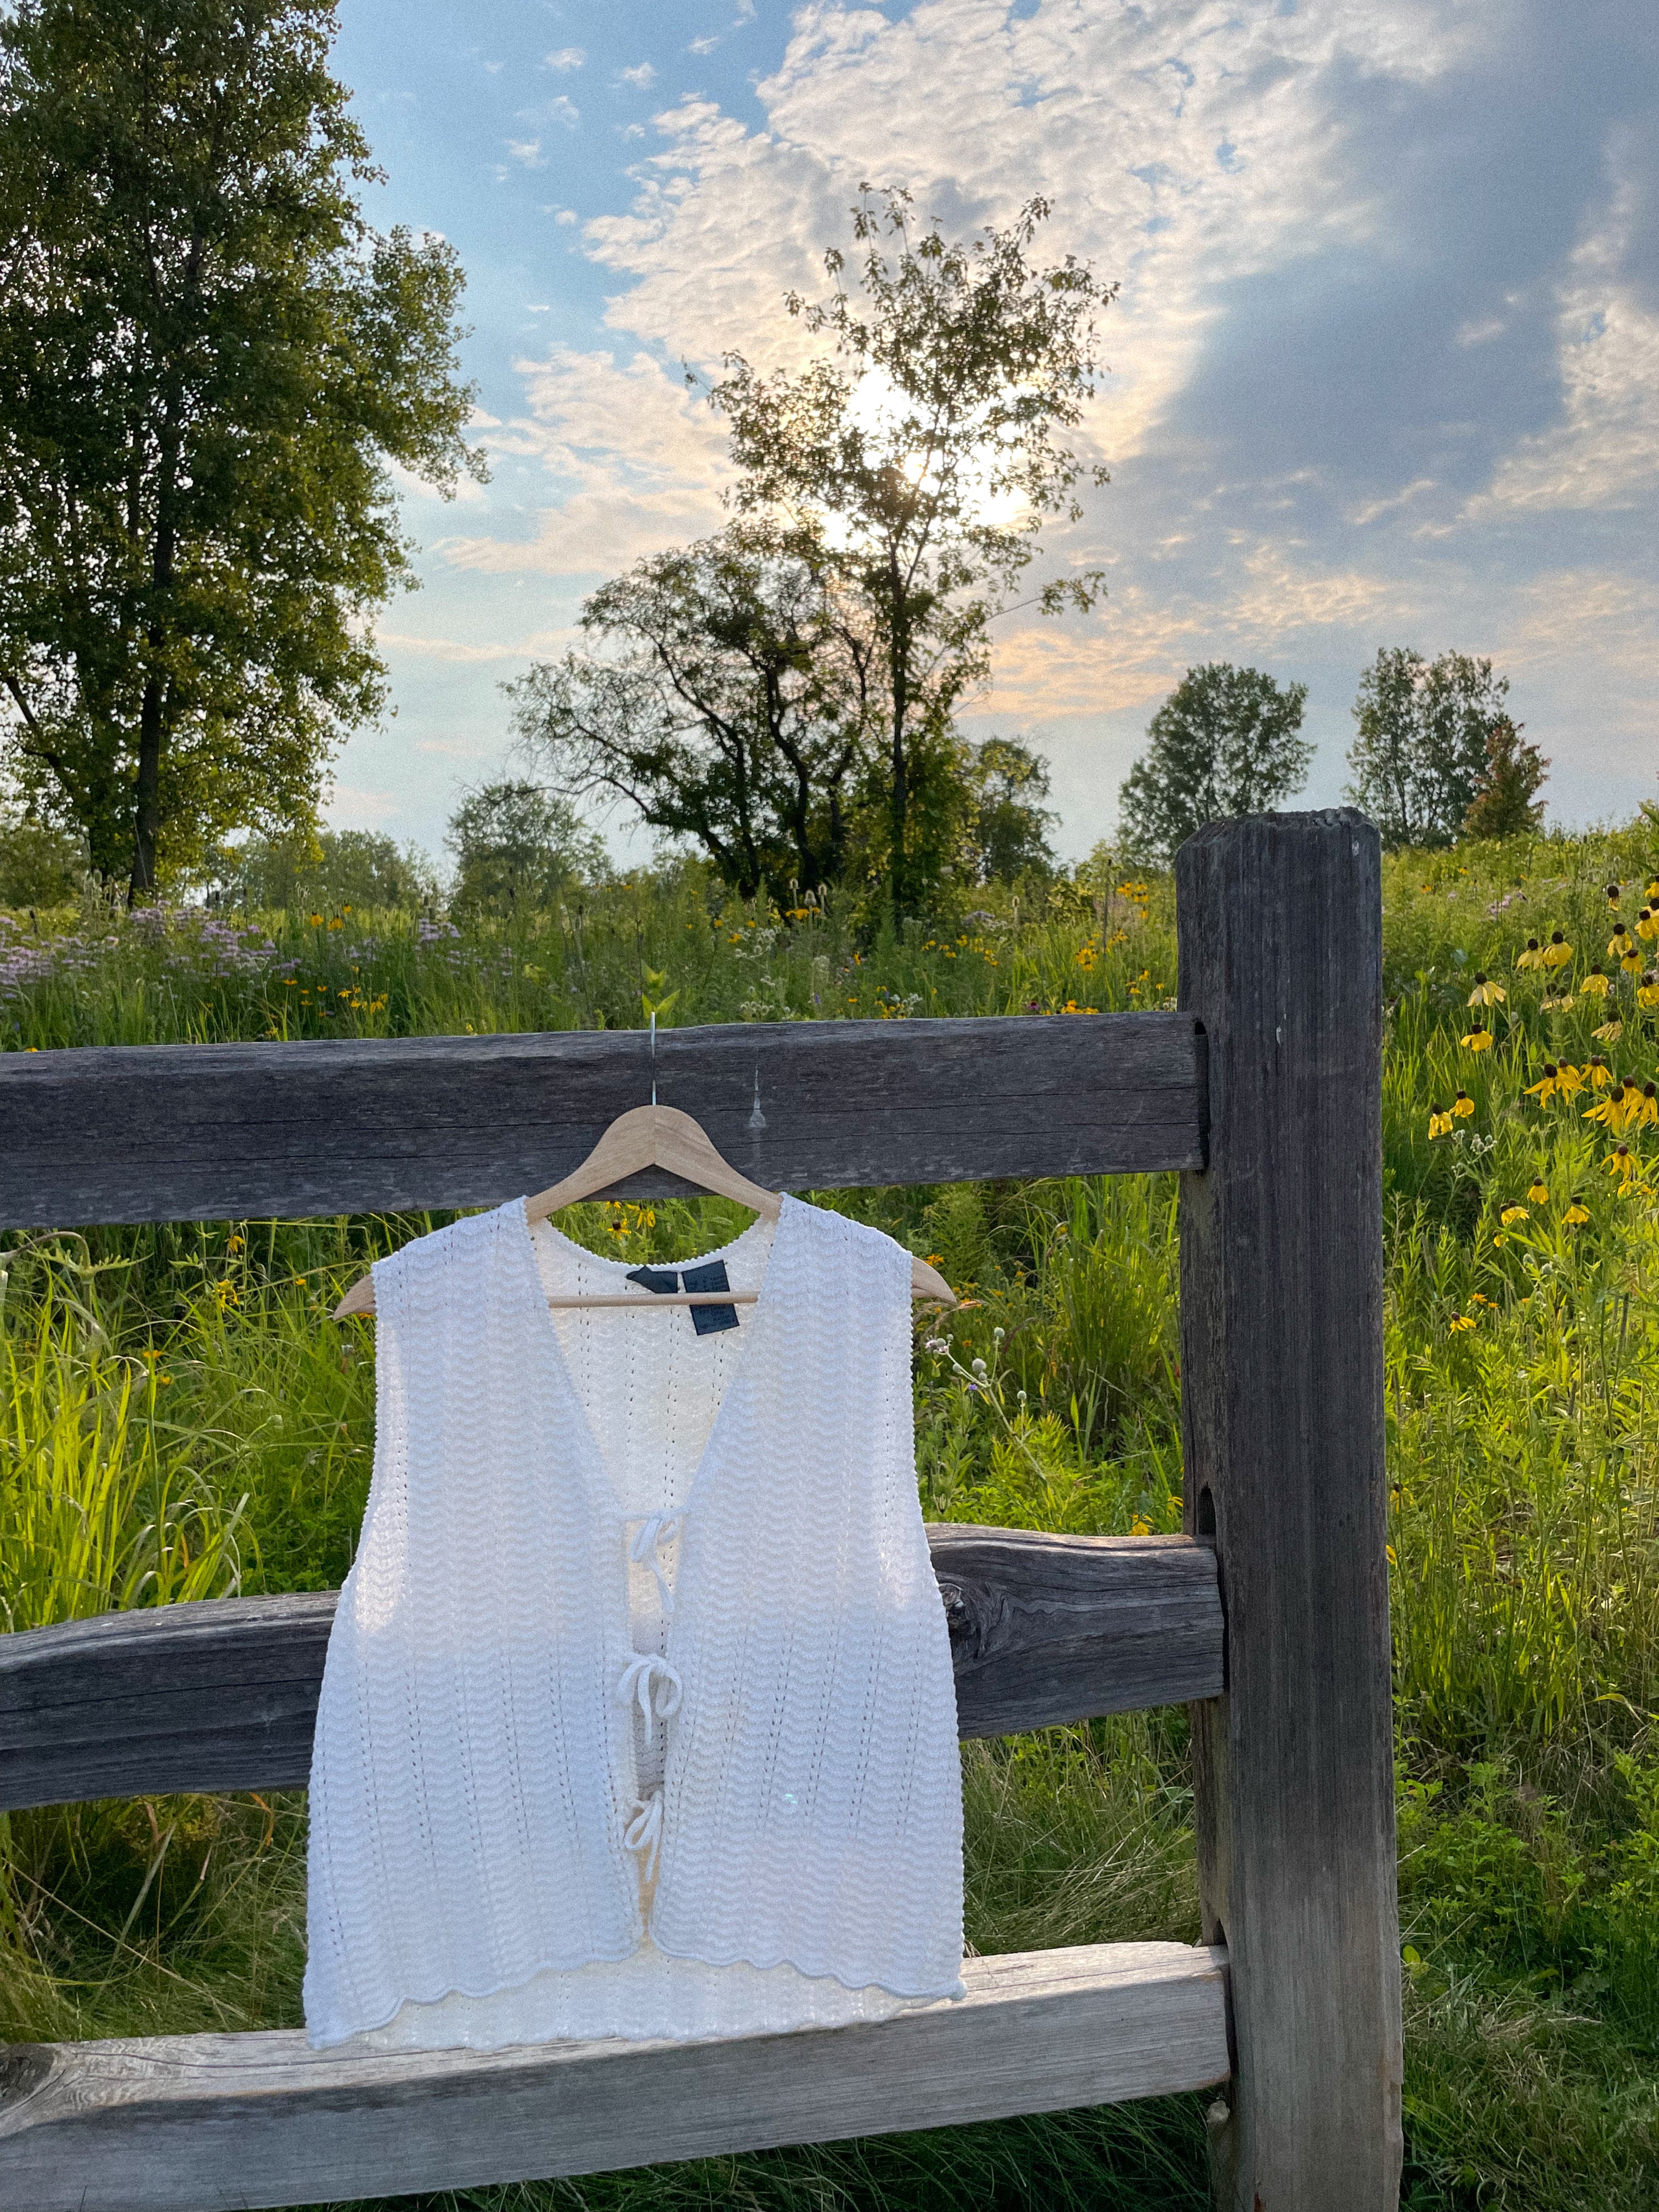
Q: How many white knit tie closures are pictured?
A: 3